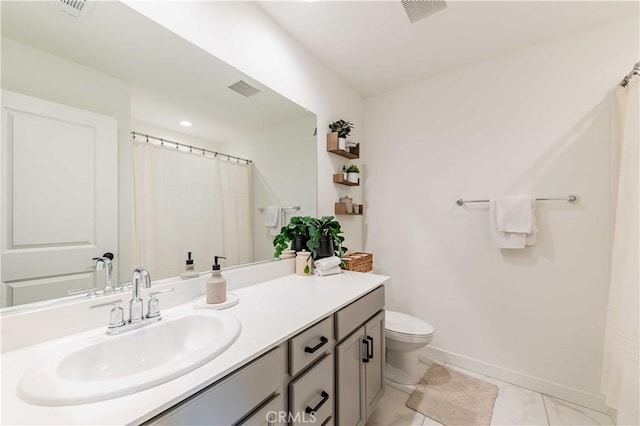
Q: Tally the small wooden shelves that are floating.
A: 3